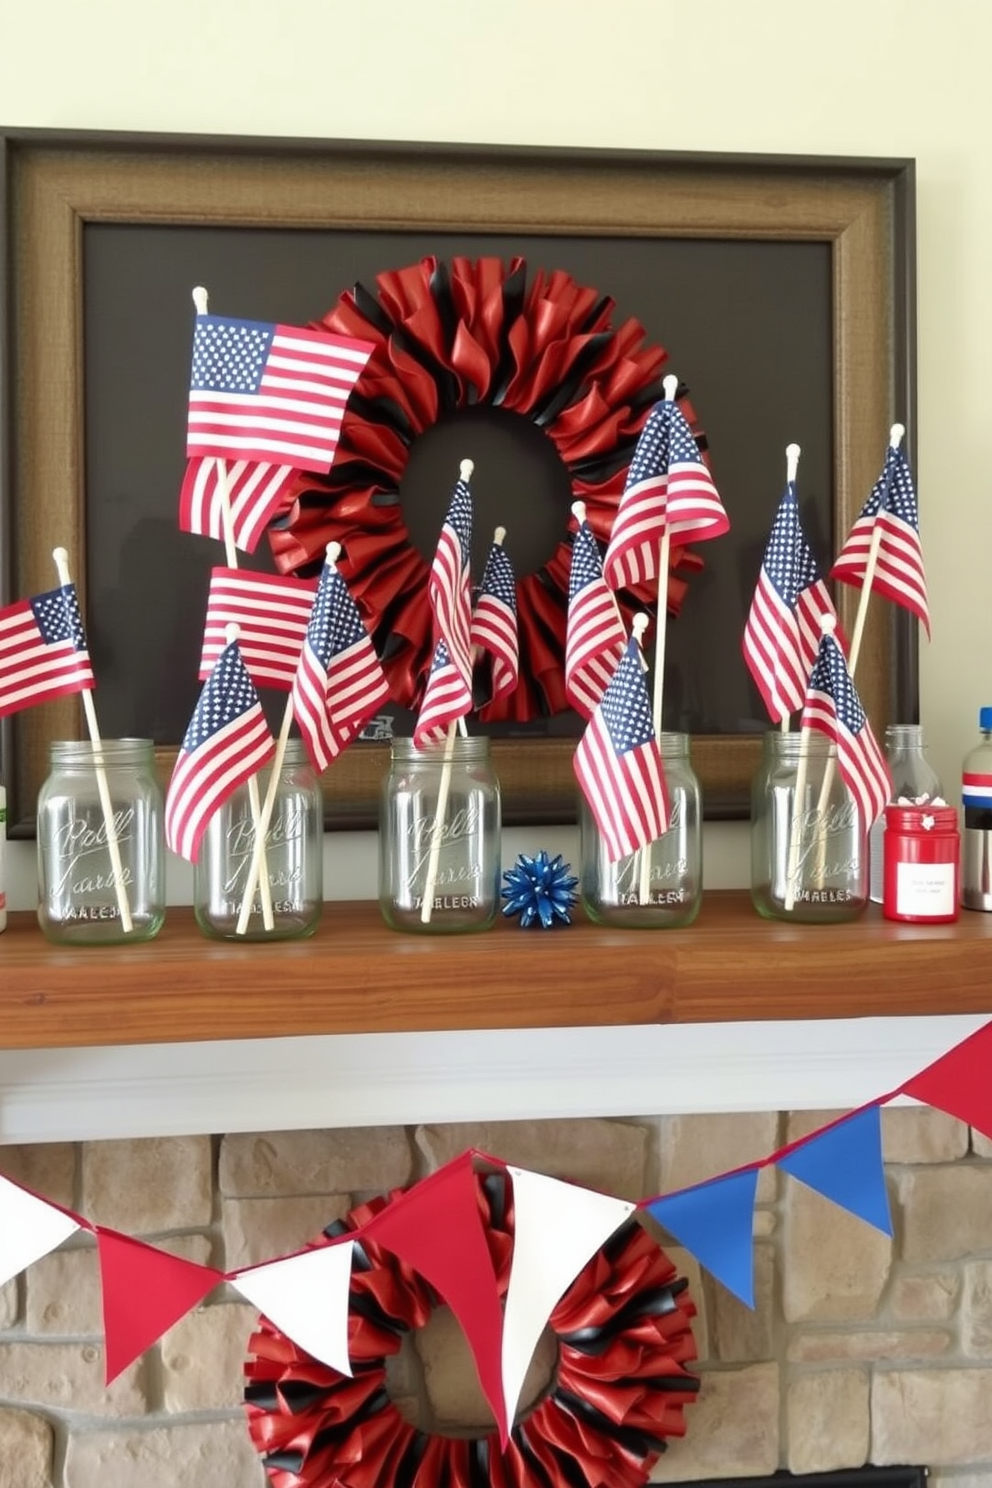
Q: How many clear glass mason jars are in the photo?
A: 5